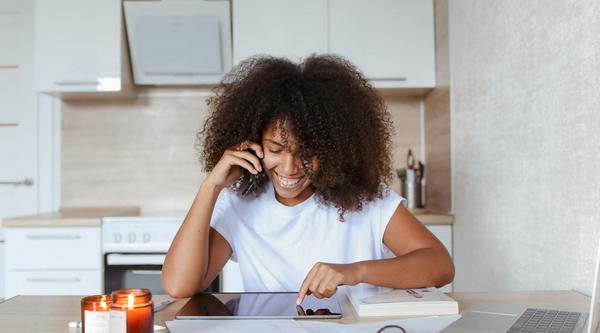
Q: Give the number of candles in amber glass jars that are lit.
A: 2